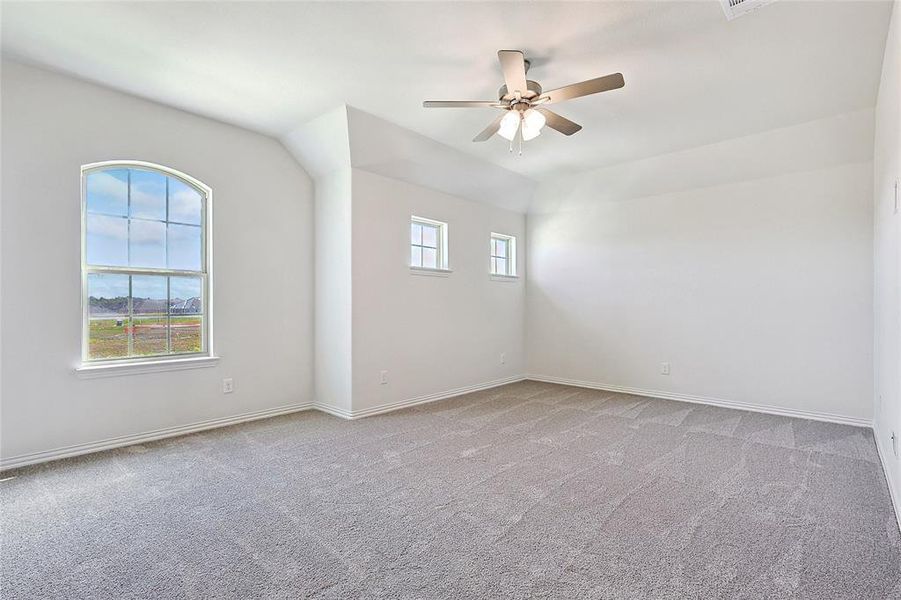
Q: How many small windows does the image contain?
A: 2